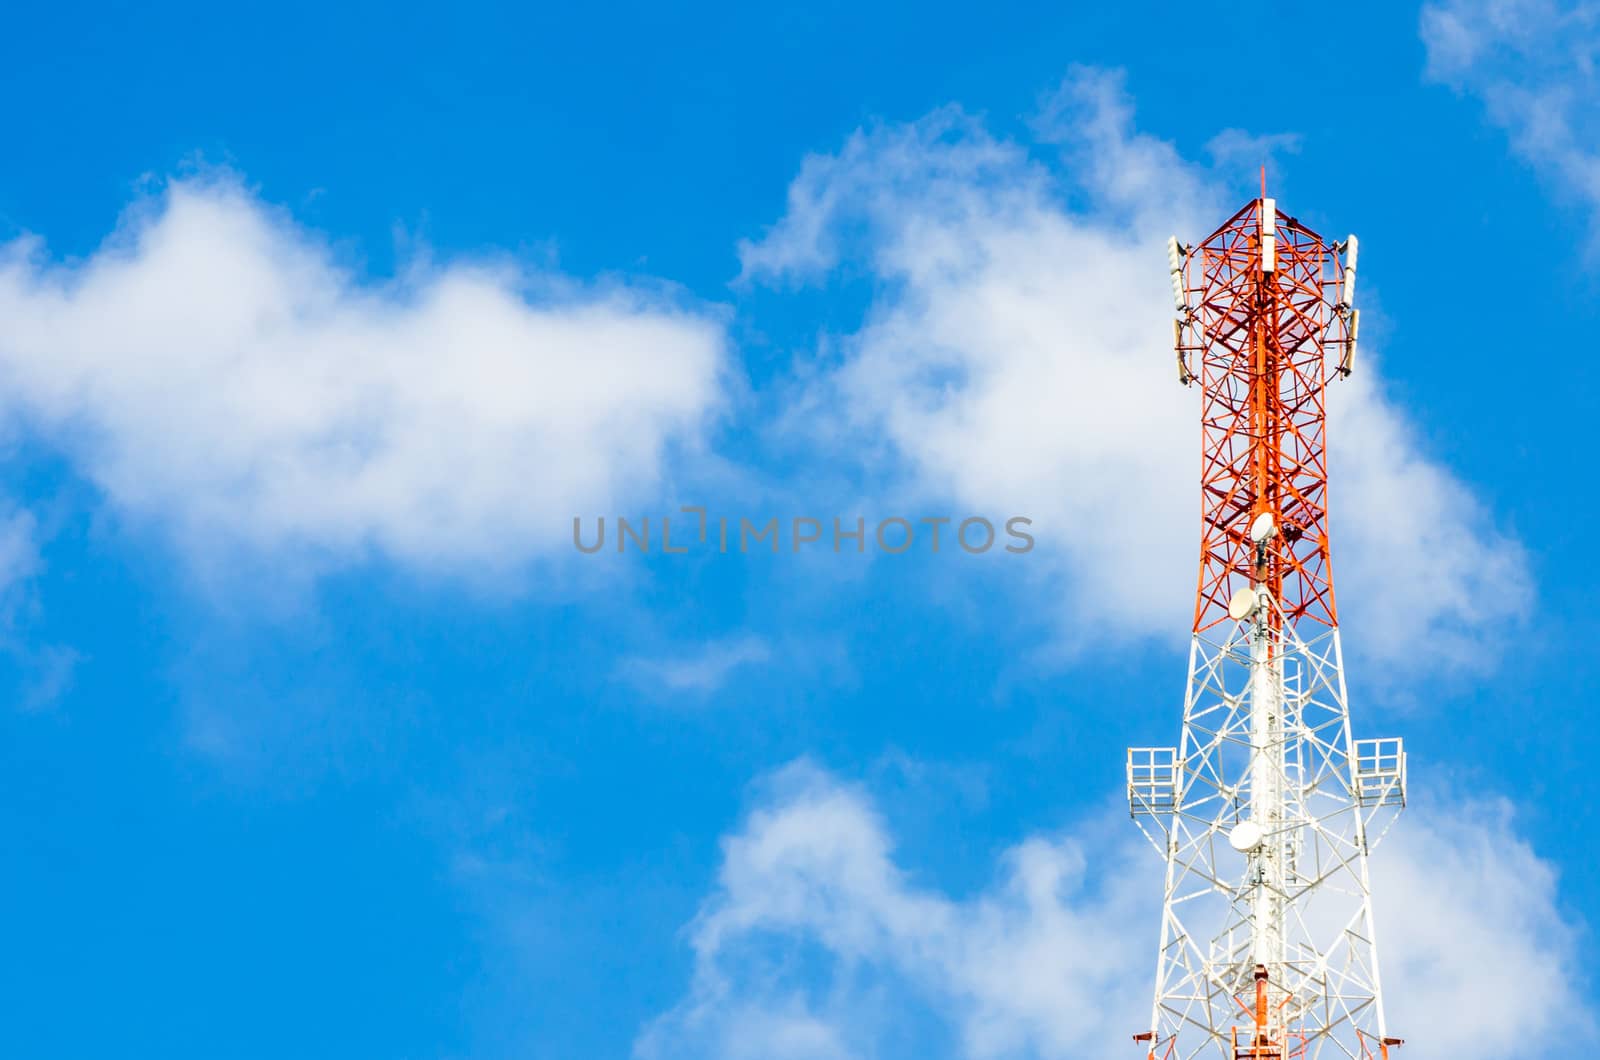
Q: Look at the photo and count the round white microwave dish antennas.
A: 3